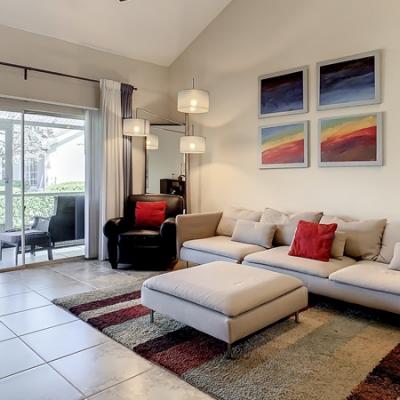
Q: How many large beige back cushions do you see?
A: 4